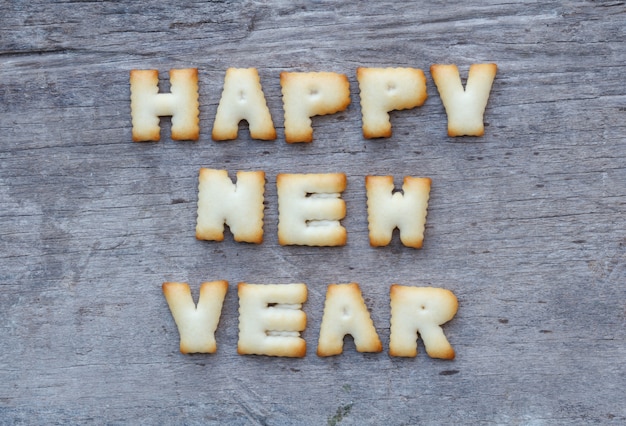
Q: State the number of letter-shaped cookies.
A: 12